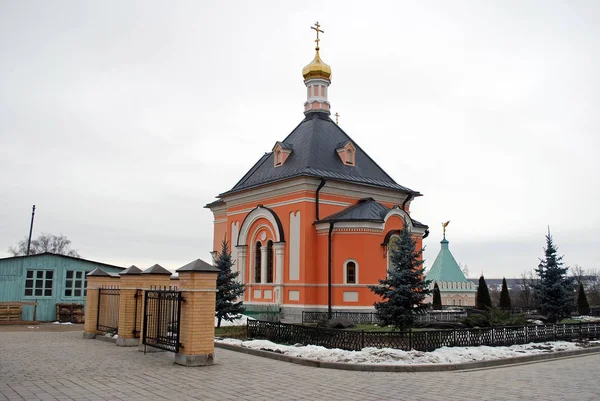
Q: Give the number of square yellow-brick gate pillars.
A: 4